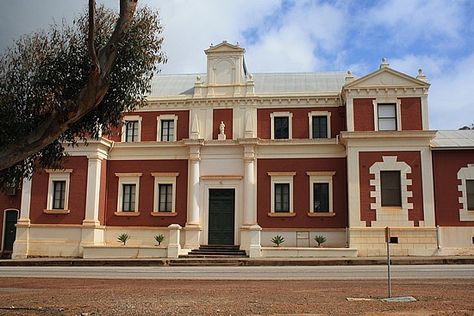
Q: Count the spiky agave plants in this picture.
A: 4